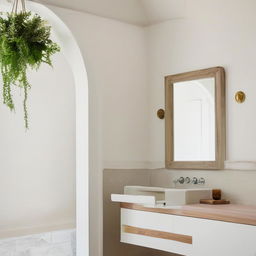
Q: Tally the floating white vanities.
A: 1